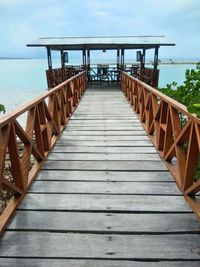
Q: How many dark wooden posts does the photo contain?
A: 8